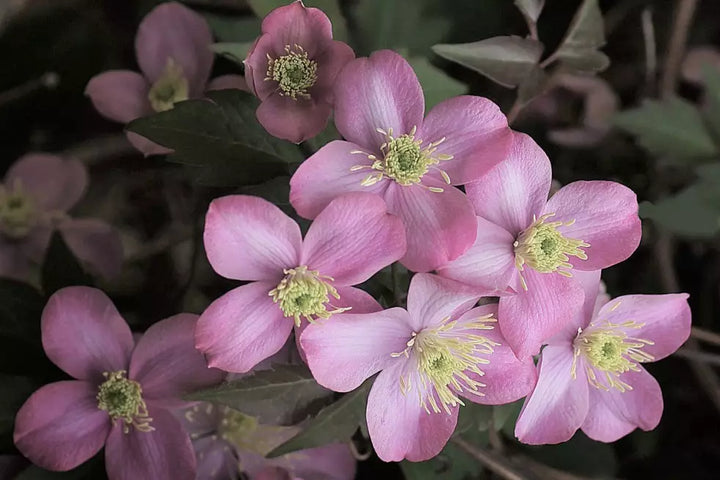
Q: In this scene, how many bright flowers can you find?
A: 5